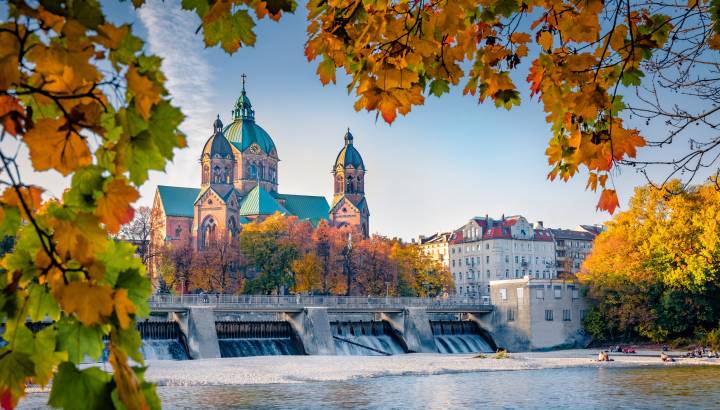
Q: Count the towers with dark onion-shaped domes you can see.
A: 2